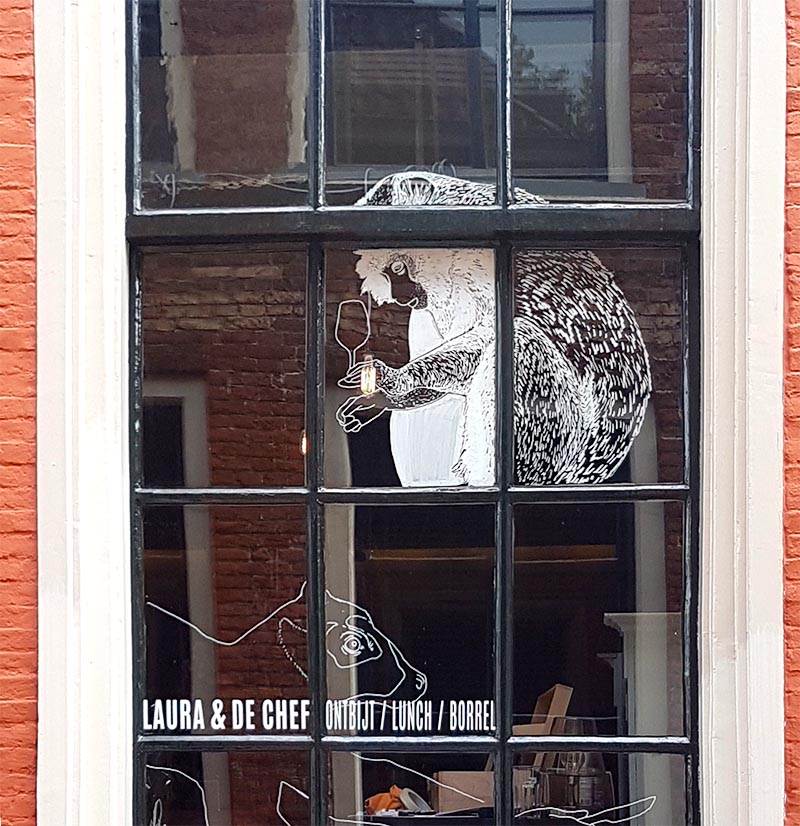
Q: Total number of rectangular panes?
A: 12